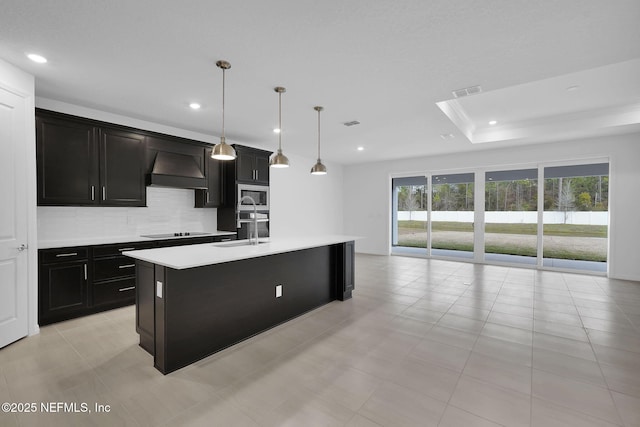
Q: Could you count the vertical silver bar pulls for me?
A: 6